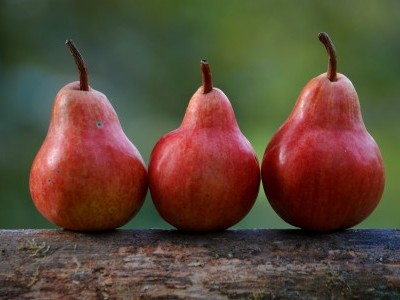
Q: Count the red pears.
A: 3